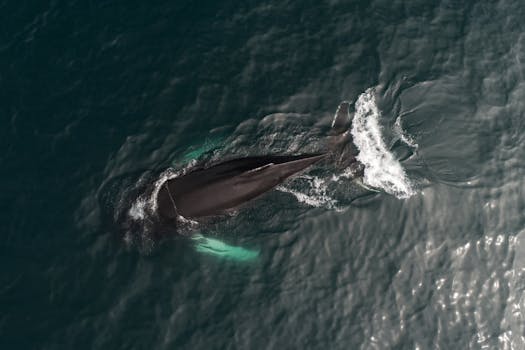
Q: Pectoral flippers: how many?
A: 2